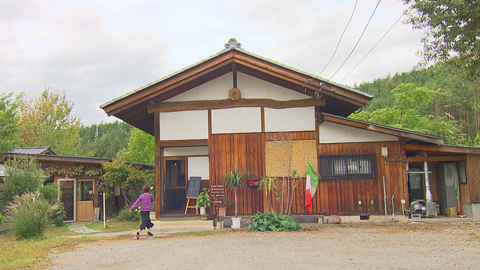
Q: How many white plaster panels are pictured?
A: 8